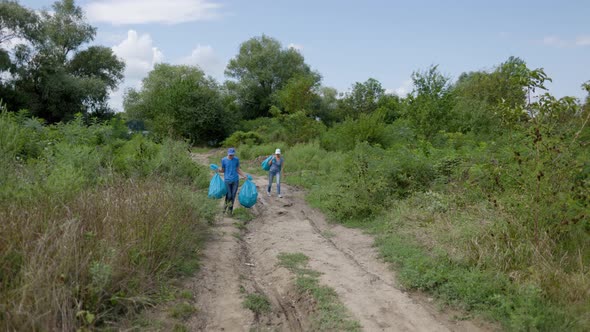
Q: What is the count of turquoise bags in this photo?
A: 3